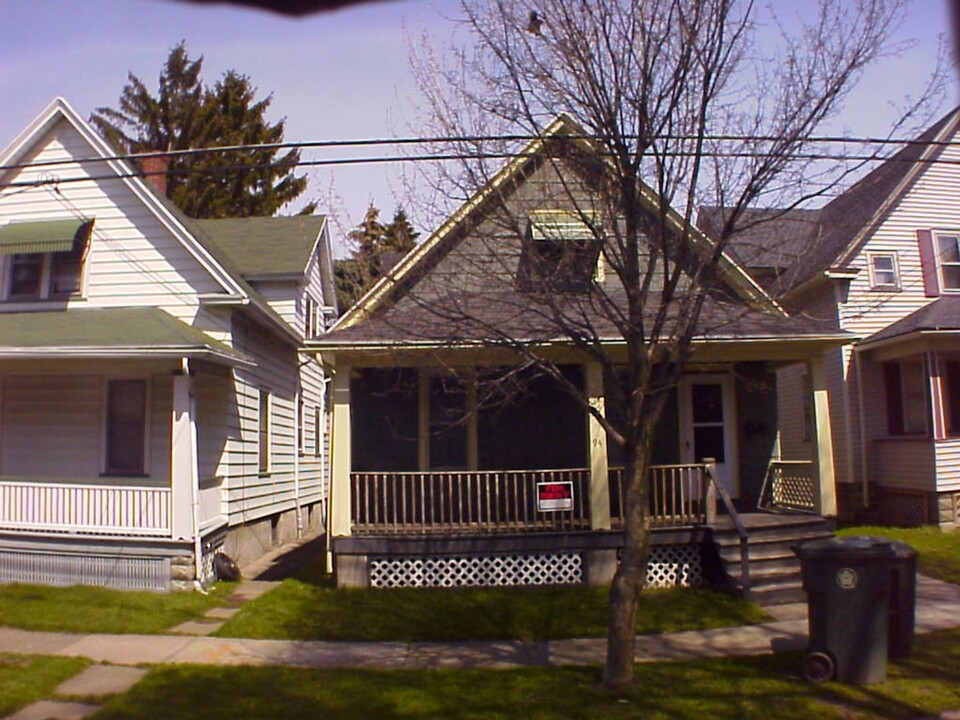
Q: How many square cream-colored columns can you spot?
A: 3